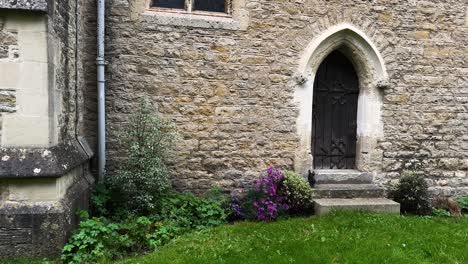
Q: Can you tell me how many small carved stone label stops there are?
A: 2